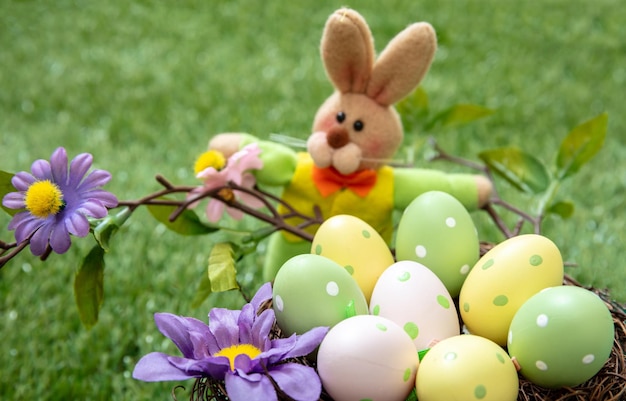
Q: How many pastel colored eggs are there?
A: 8